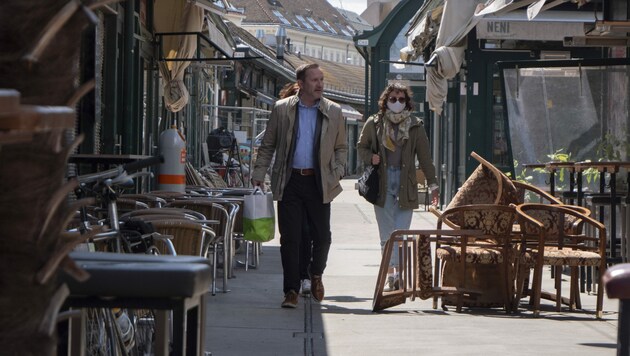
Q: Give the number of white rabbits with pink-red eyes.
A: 0